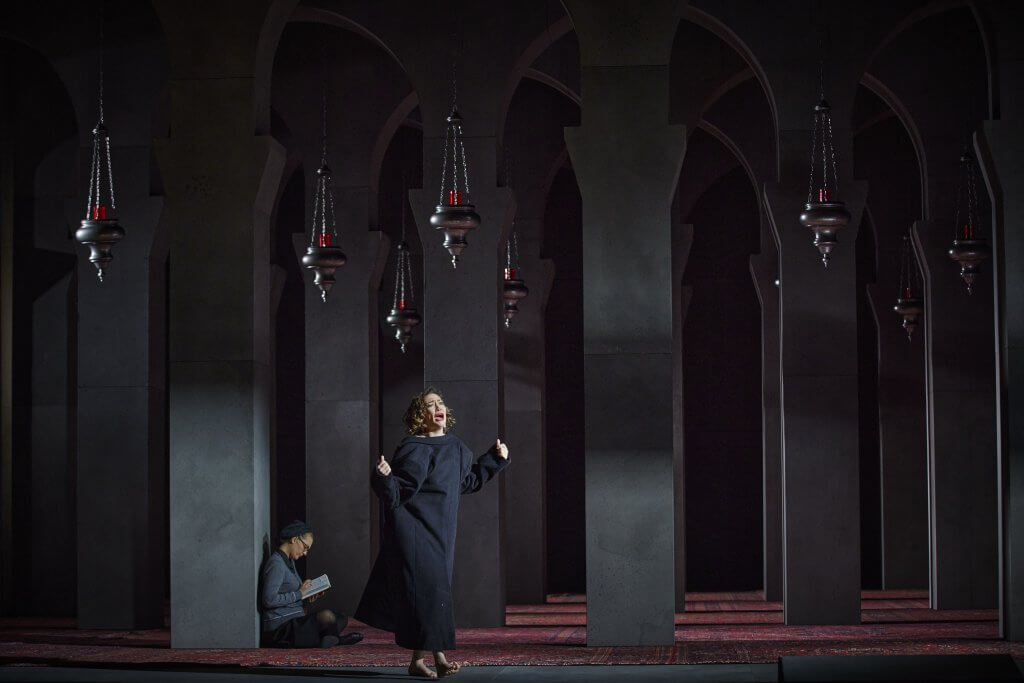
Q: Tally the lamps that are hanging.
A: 8